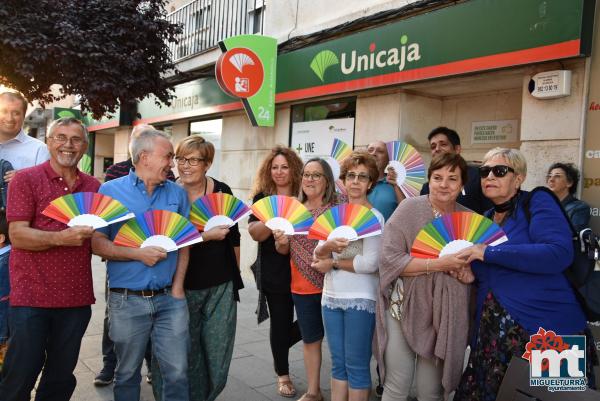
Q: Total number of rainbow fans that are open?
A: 8